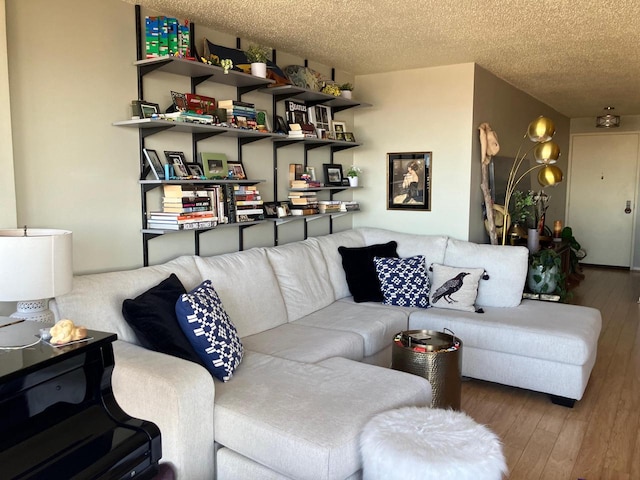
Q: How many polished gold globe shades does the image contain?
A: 3